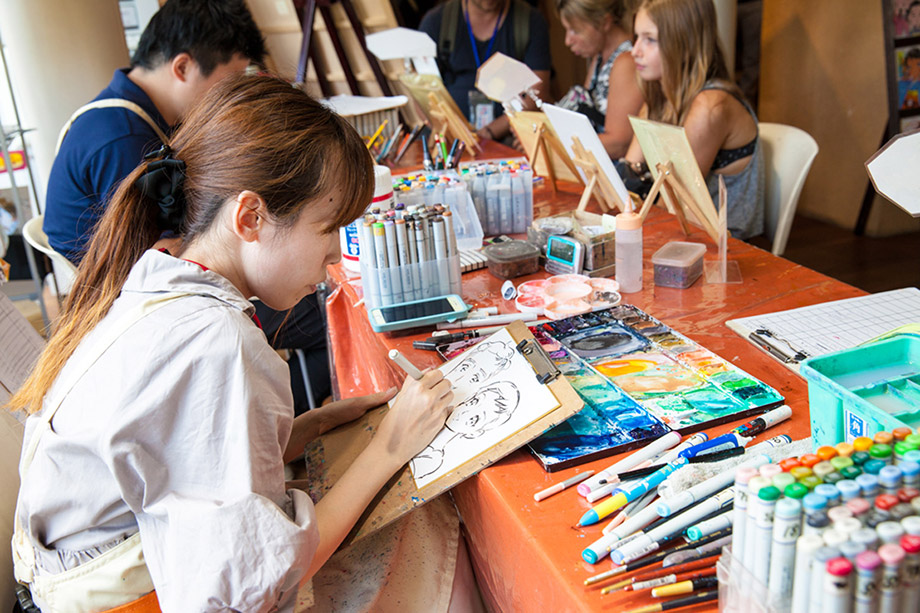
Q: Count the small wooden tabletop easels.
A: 4